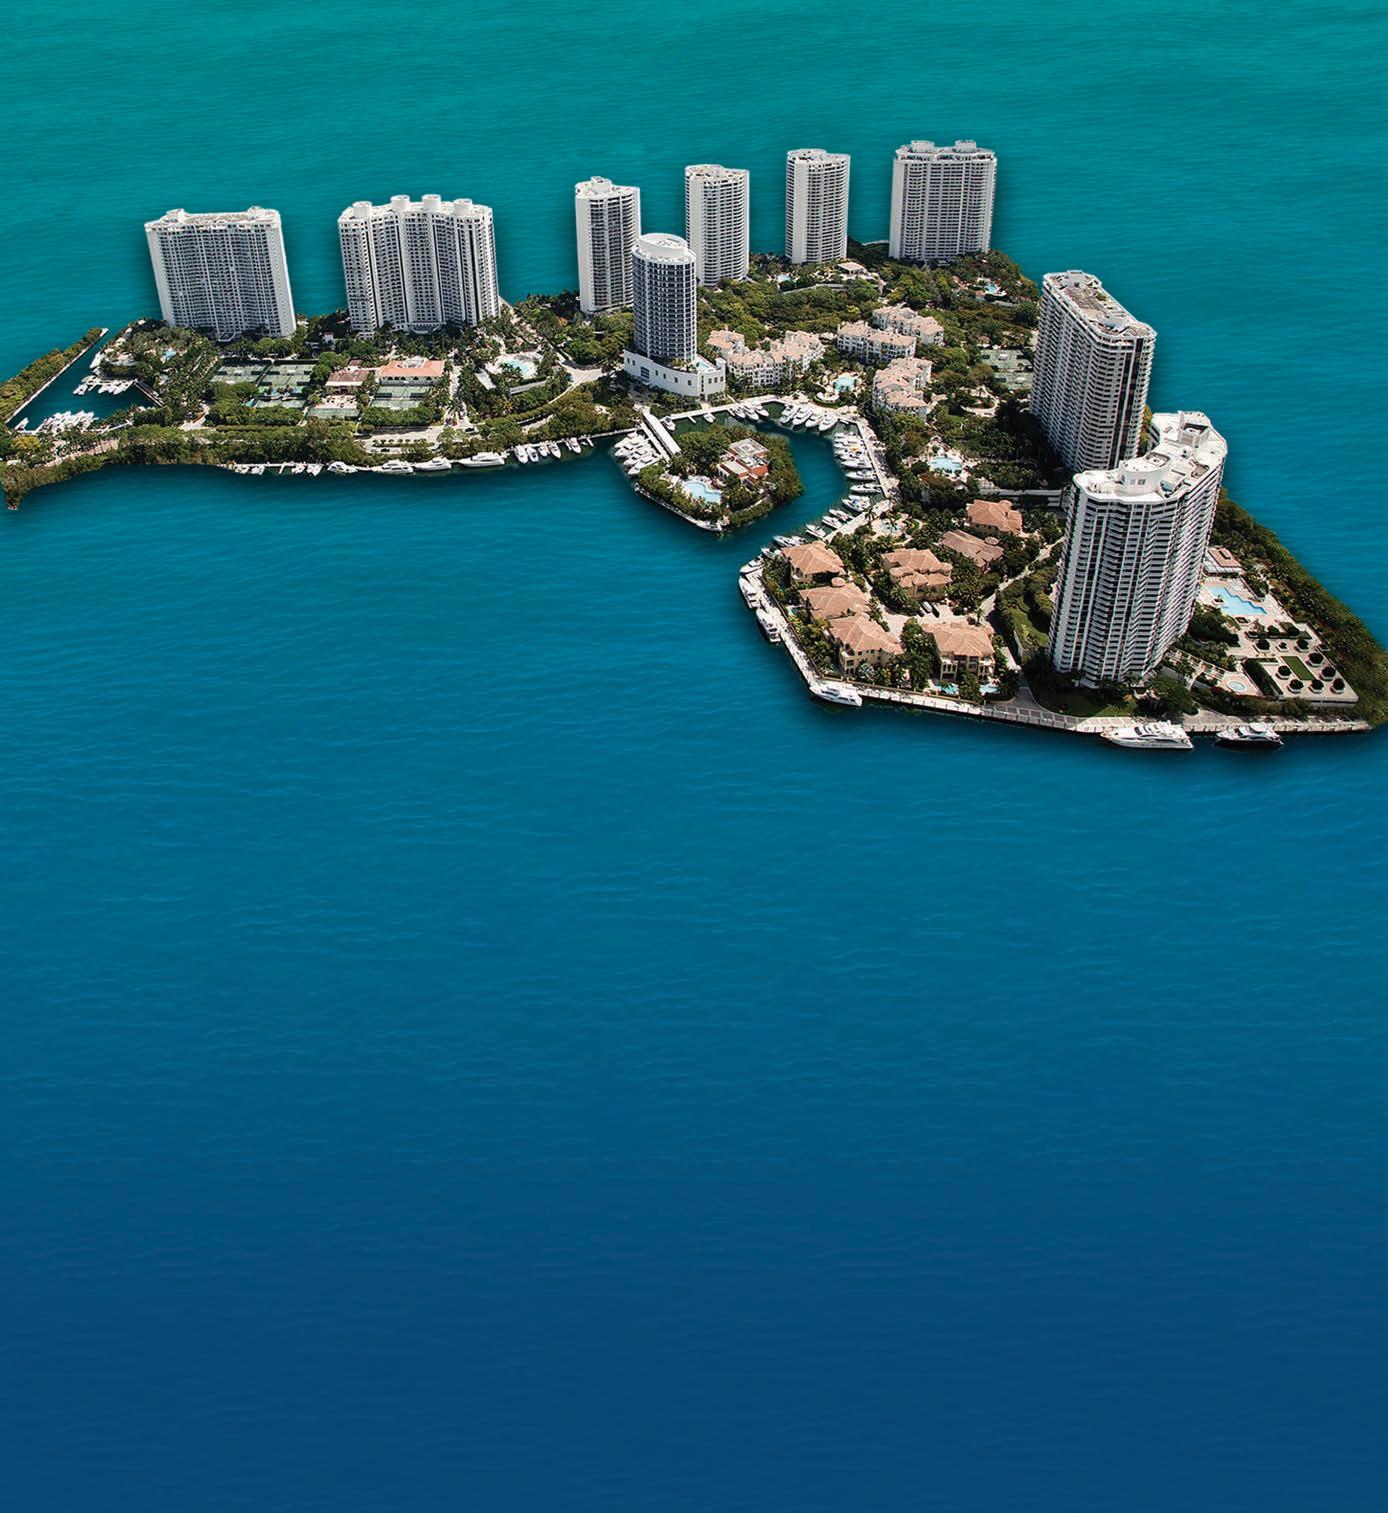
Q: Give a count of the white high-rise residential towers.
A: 9